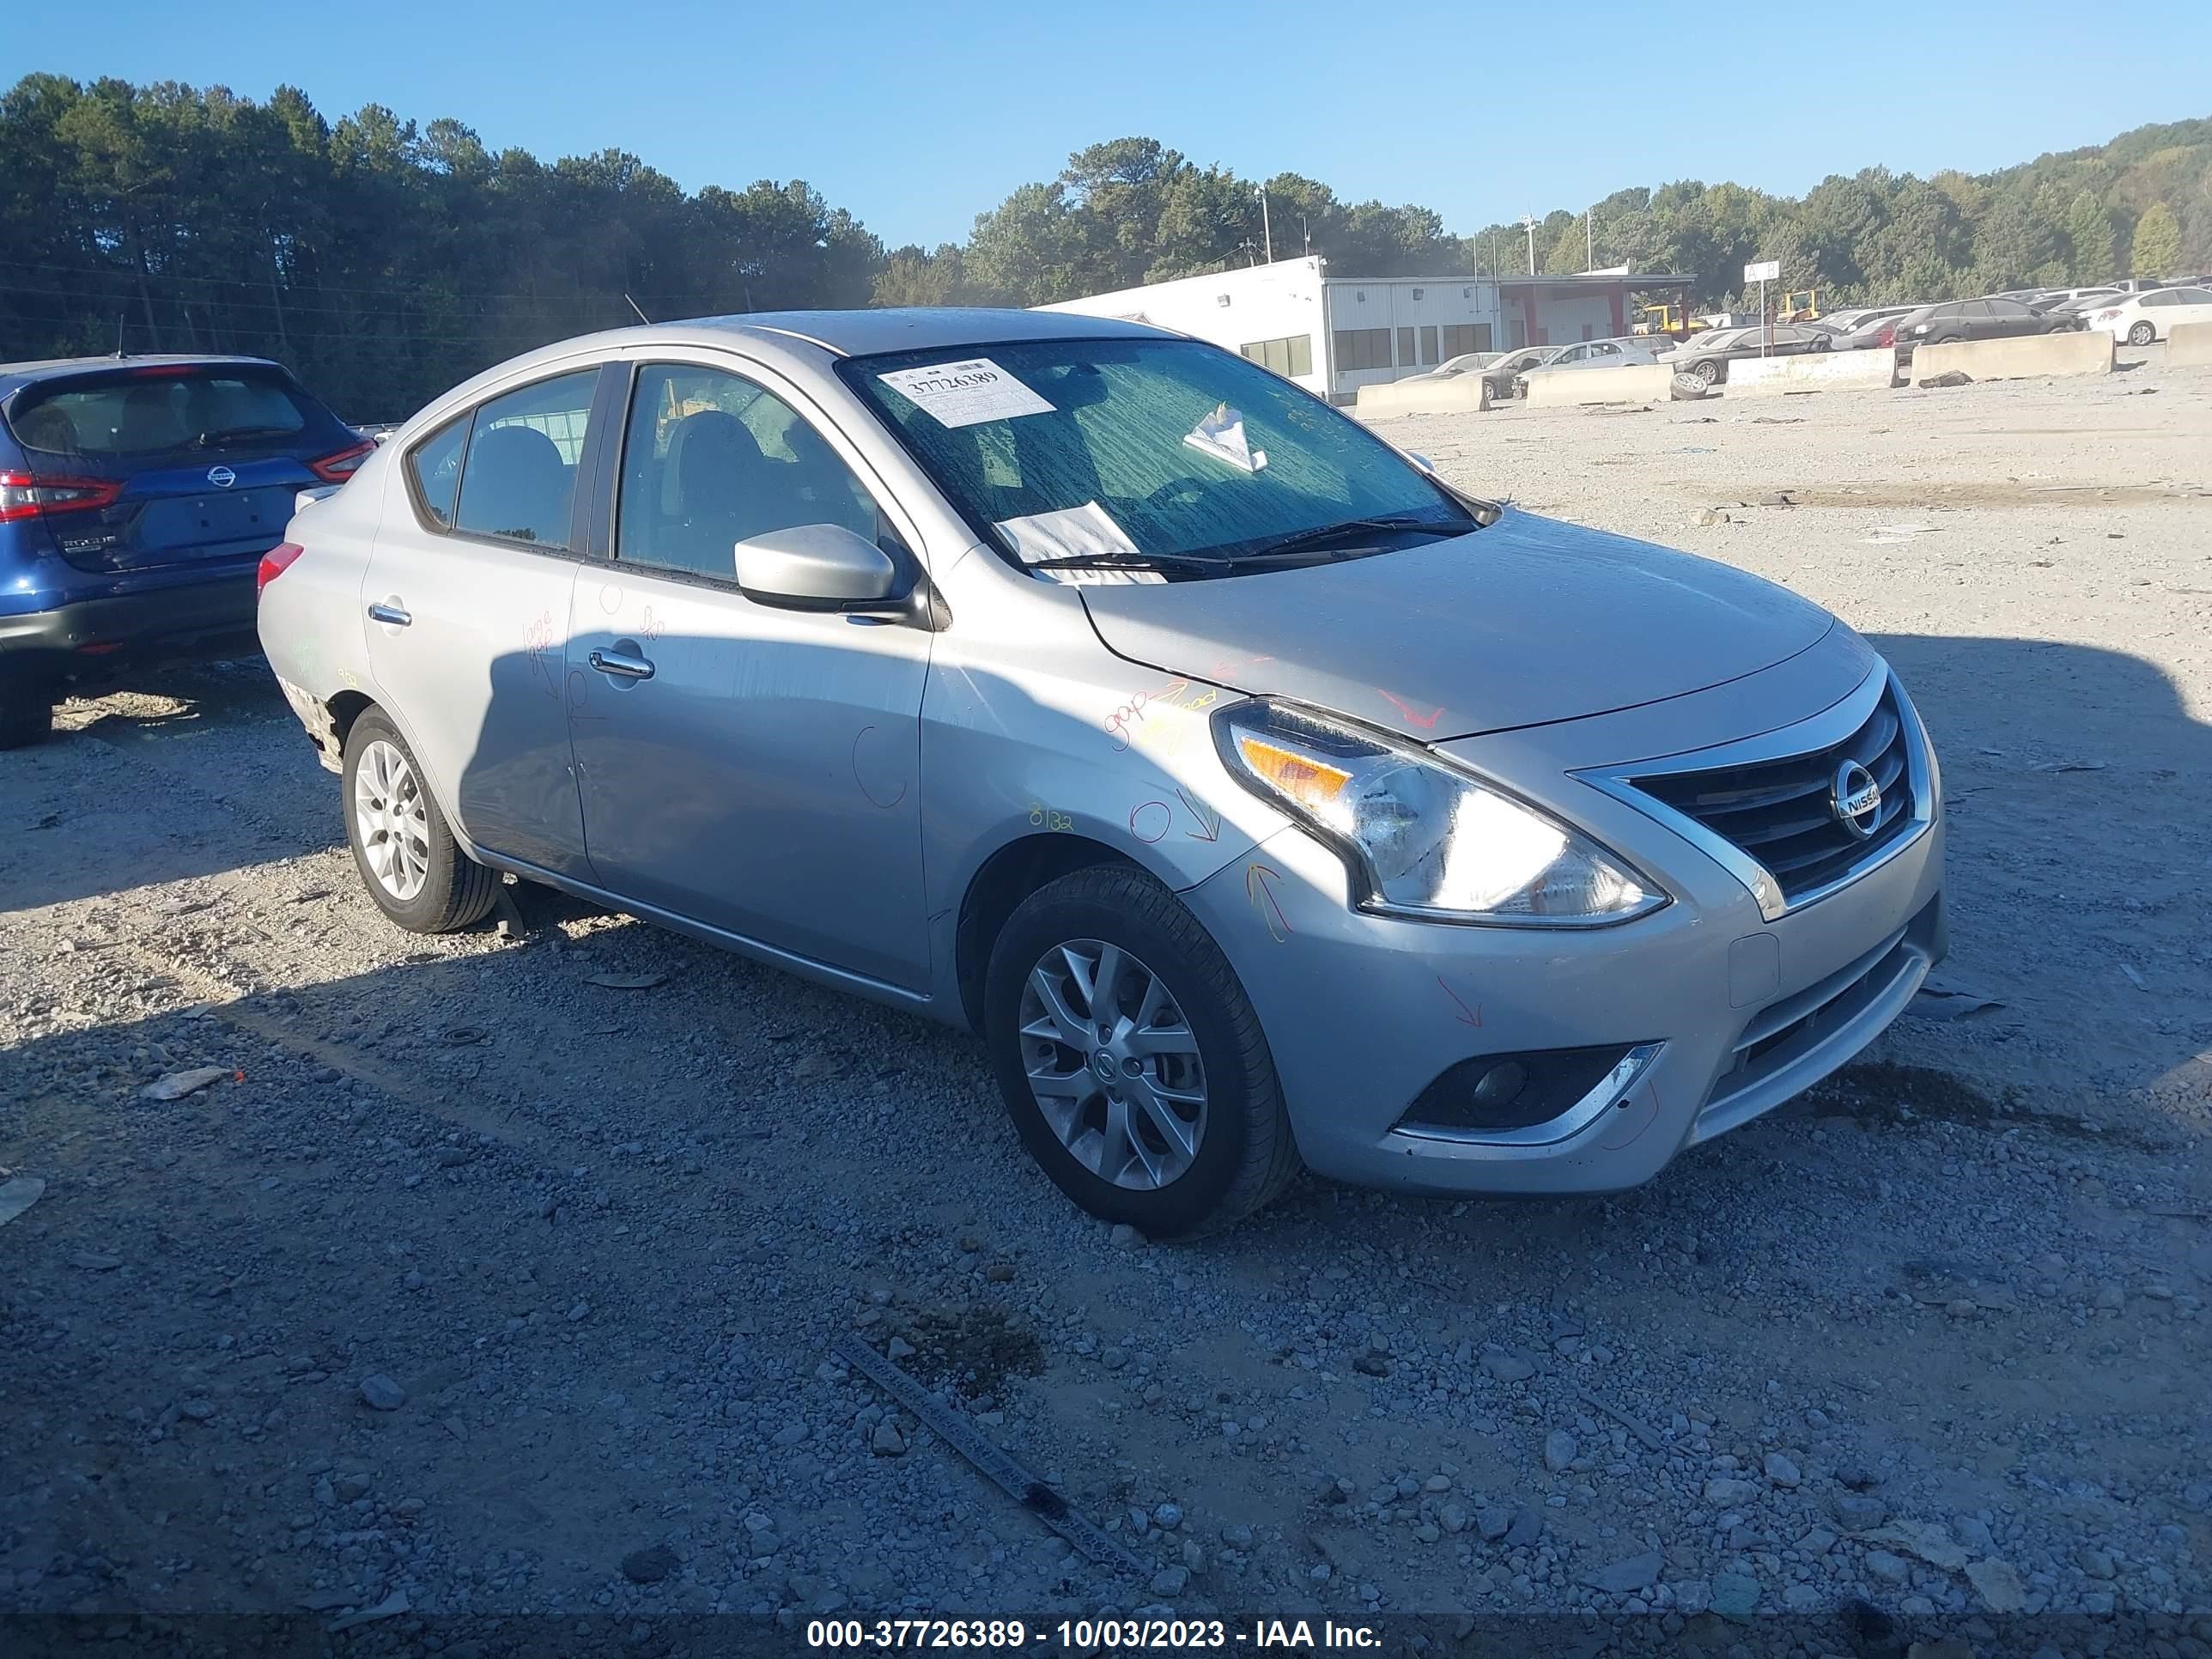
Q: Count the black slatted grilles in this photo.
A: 1